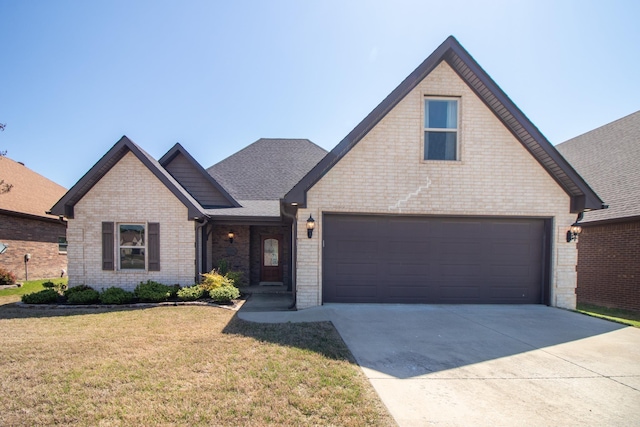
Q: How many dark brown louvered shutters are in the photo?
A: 2